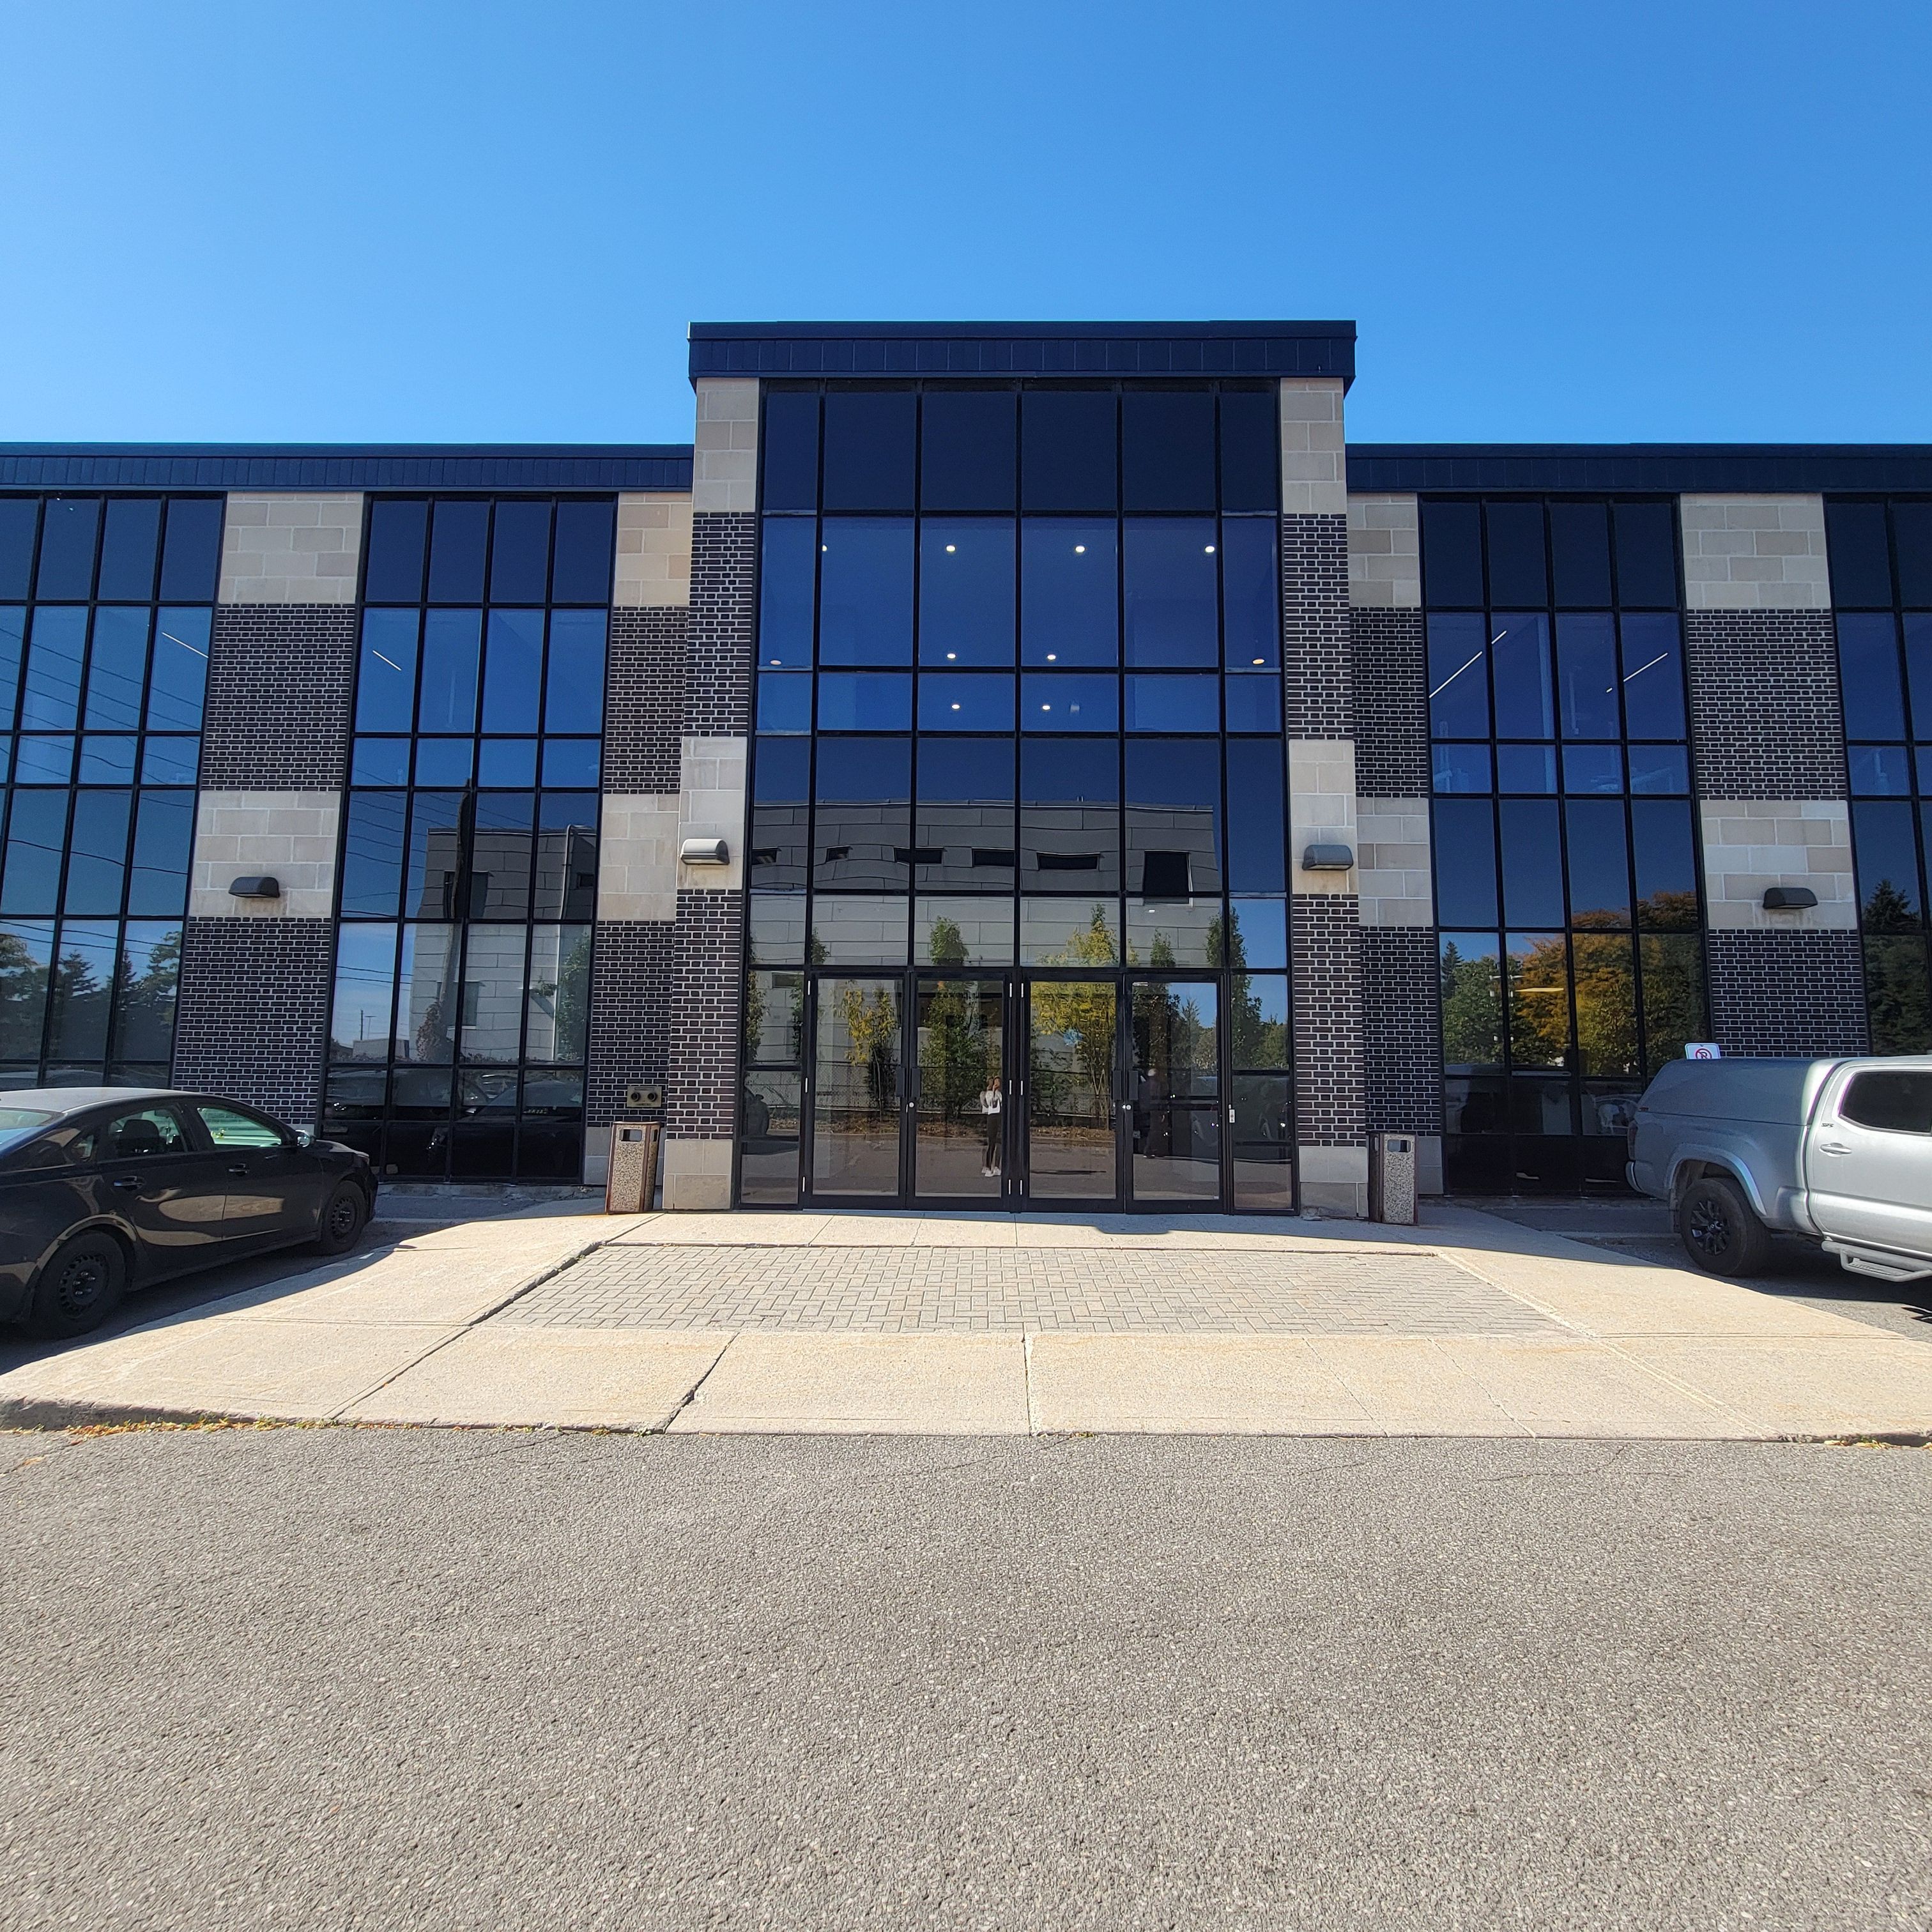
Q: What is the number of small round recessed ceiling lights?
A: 10